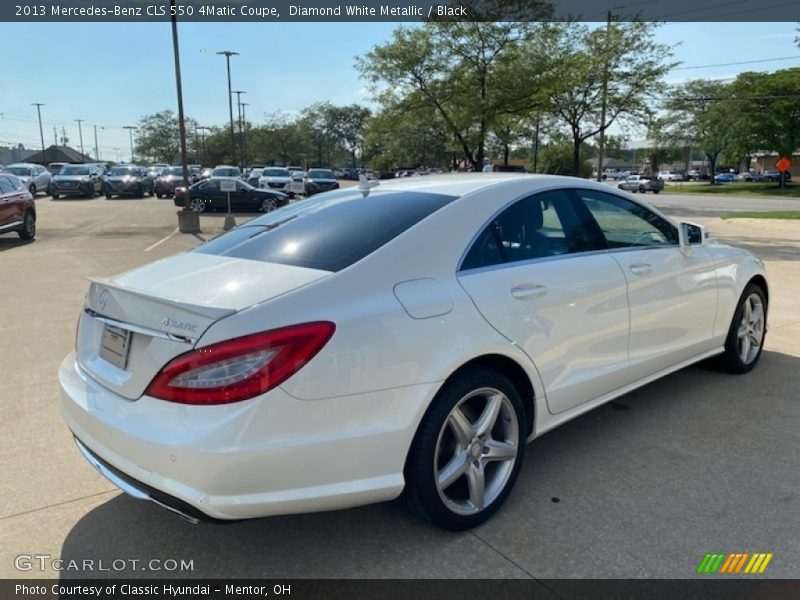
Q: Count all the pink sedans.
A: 0